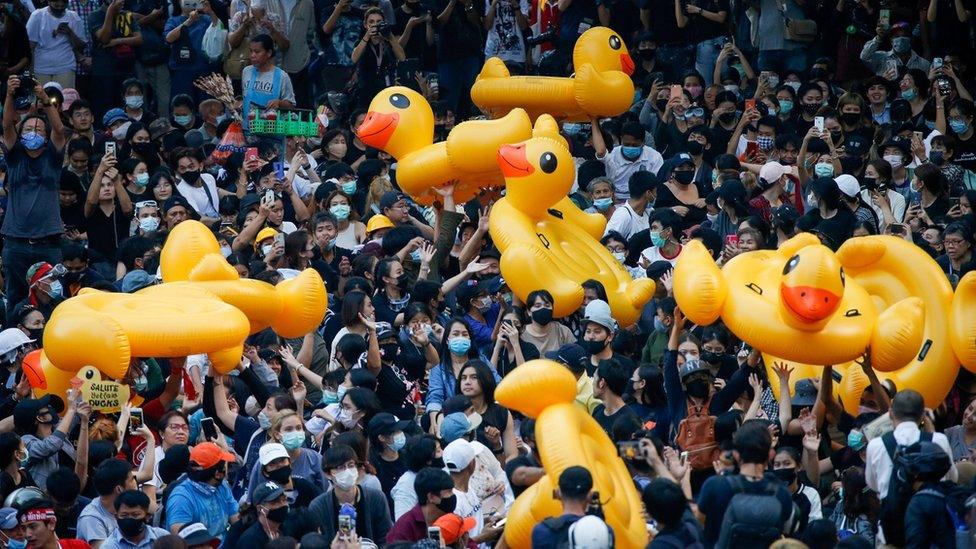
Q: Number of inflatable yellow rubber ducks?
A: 8